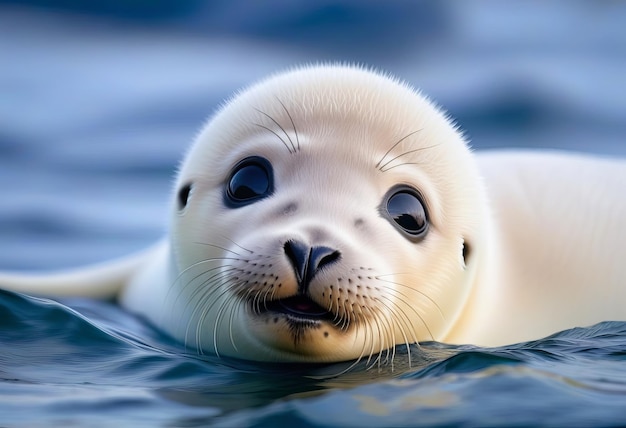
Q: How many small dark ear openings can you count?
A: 2